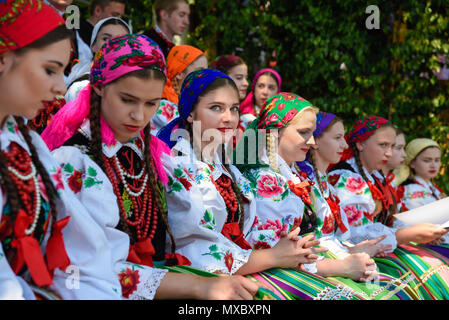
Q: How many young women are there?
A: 12